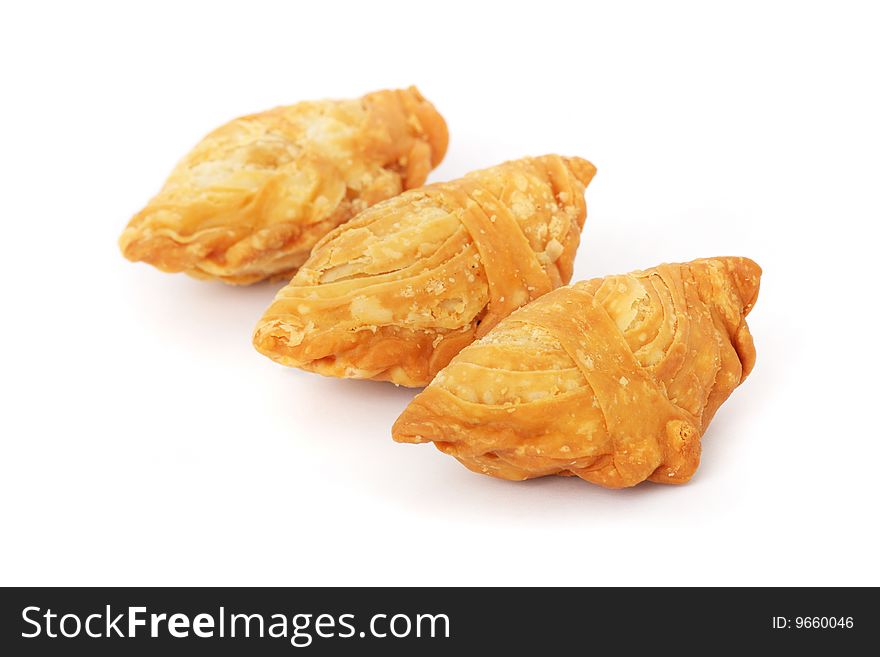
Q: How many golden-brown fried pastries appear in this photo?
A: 3